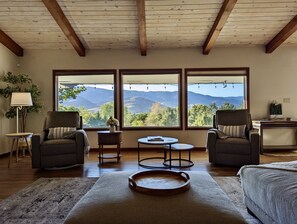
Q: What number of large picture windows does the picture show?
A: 3